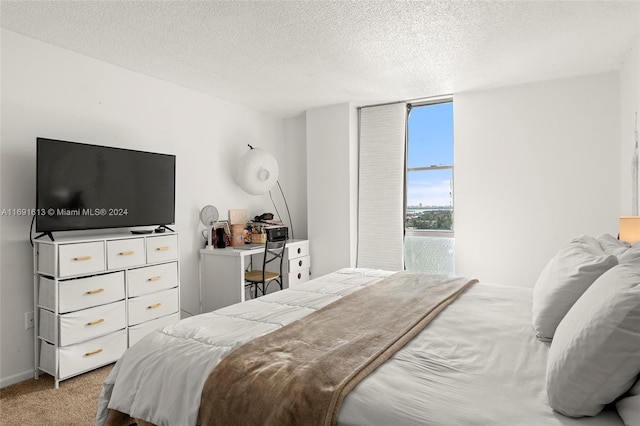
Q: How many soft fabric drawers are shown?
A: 9